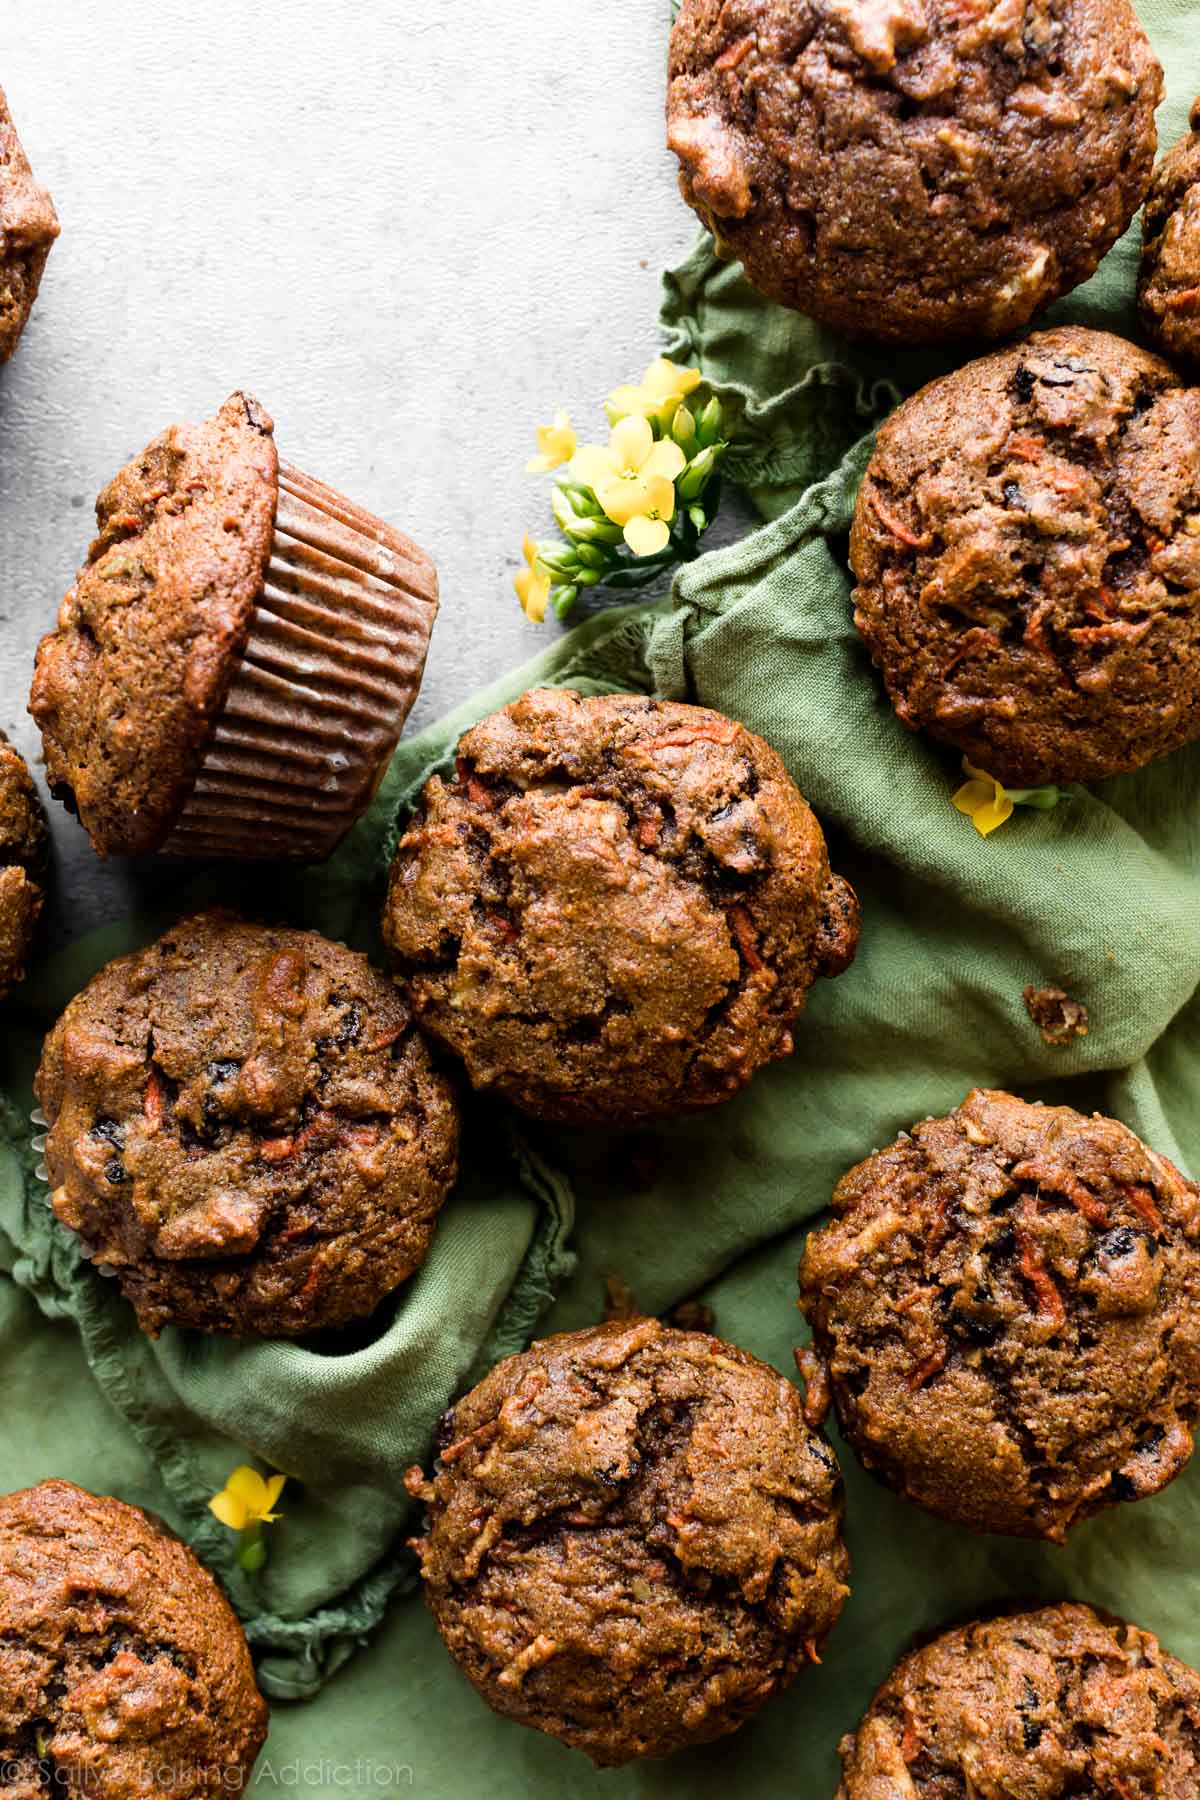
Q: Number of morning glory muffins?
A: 12